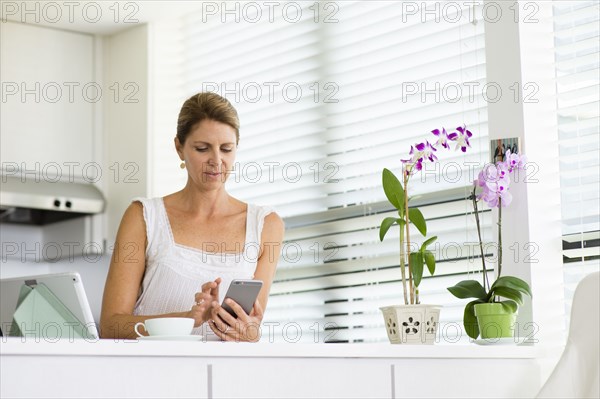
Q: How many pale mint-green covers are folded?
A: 1